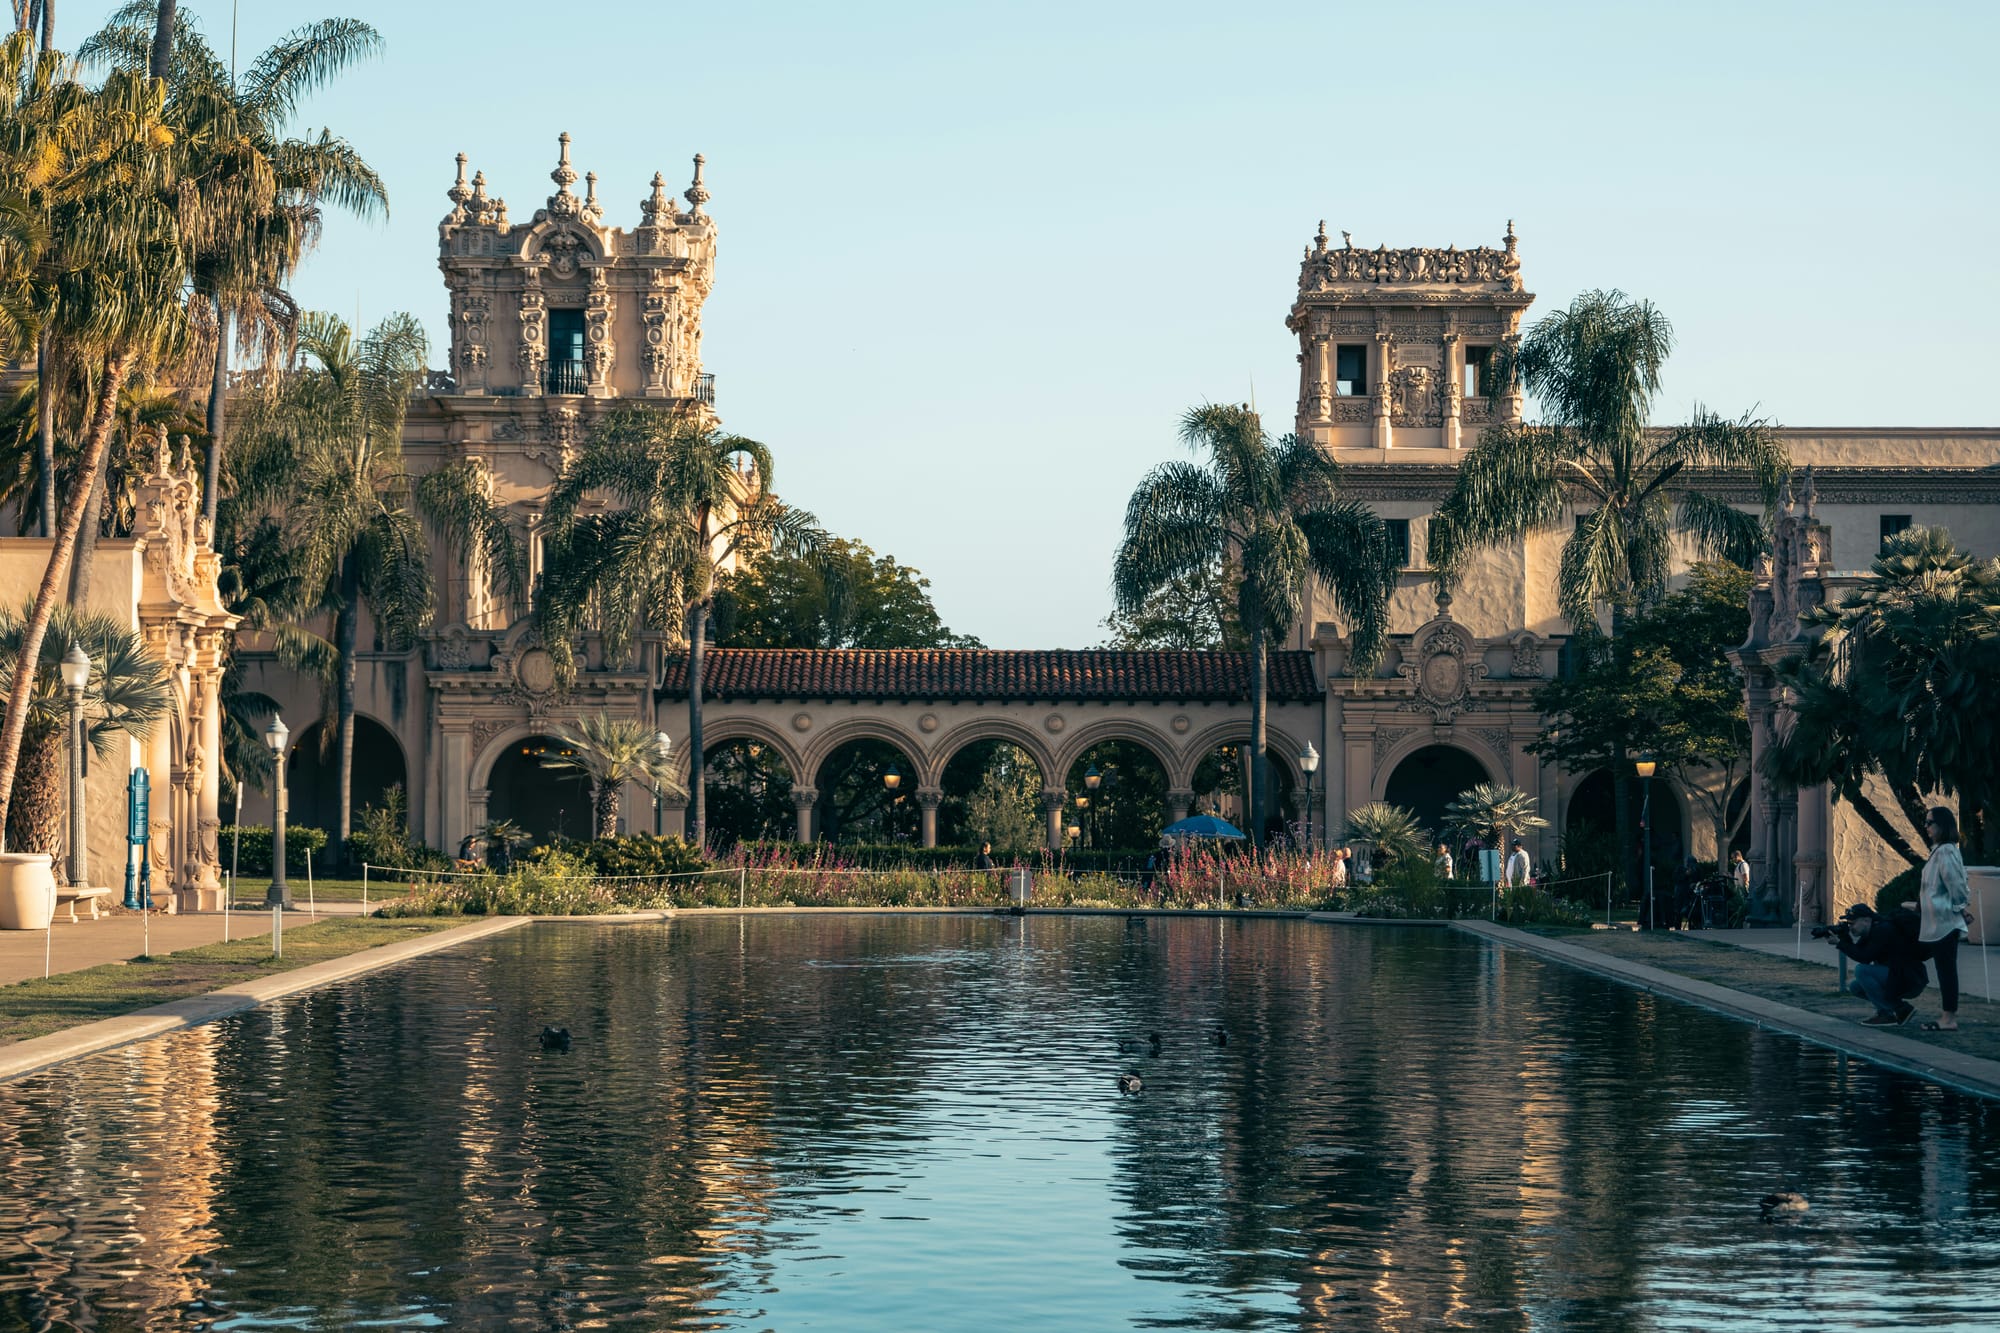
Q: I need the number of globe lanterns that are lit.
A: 5